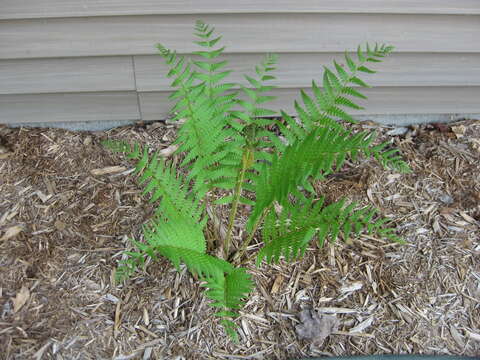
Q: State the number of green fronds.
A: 9